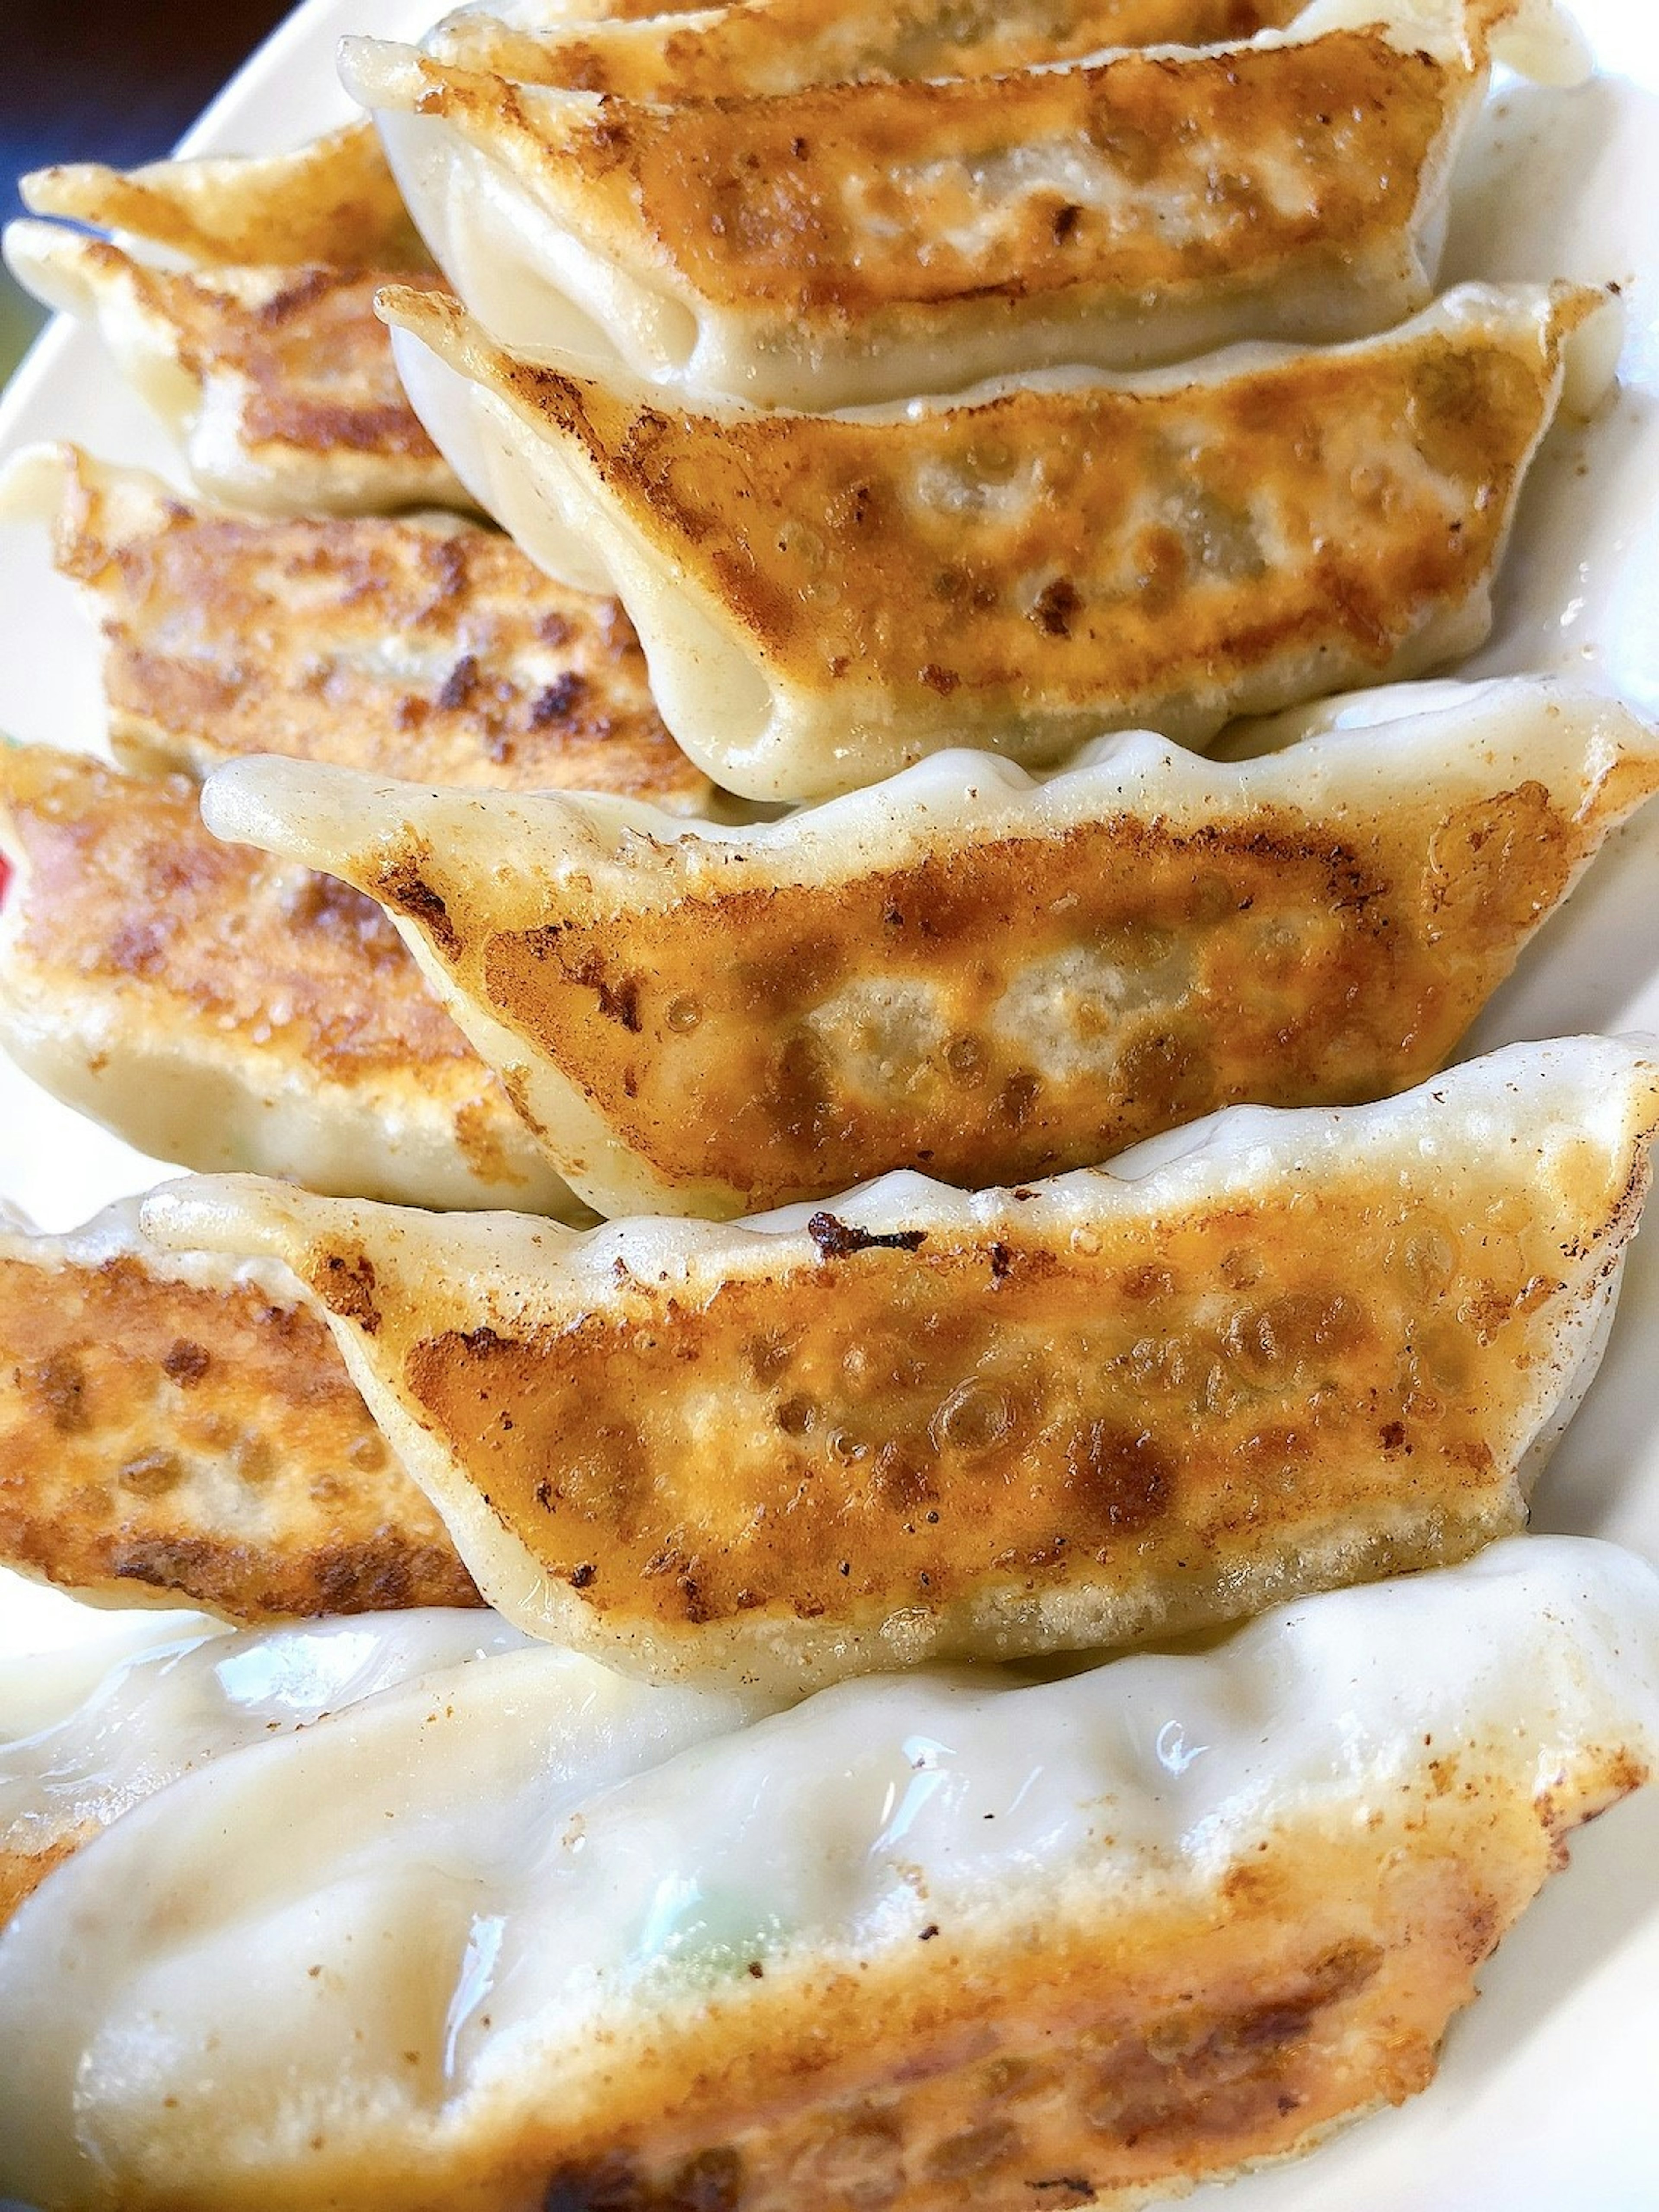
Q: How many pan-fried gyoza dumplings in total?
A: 12